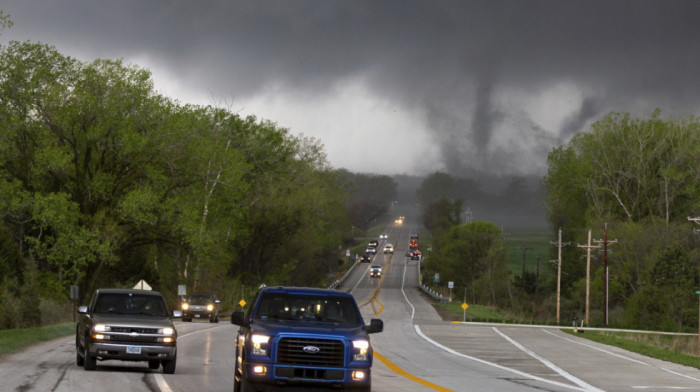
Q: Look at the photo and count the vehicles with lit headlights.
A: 11